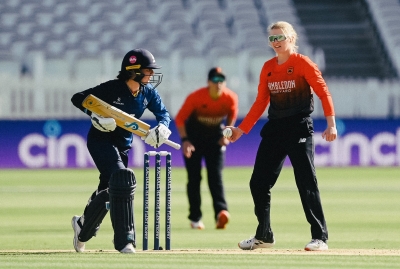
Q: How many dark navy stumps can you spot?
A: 3